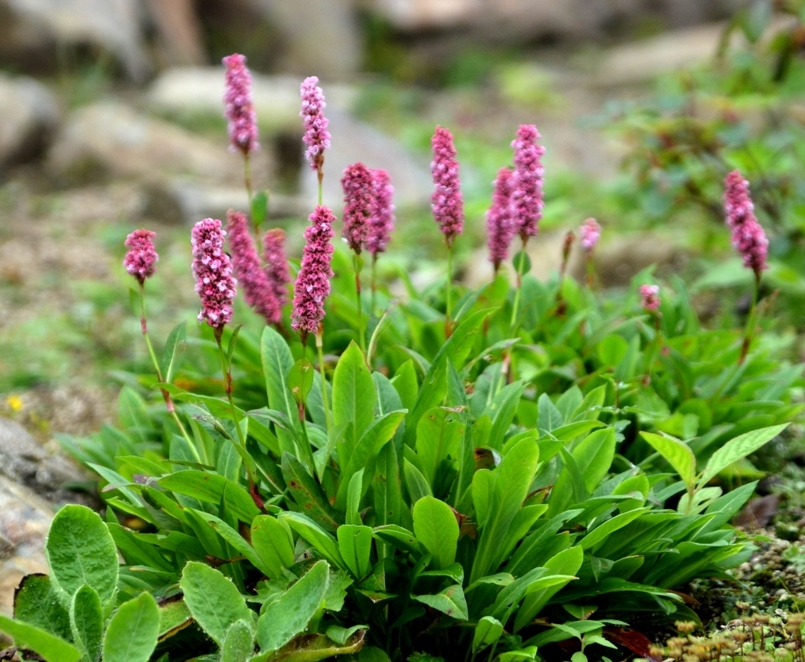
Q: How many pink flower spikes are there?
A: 15